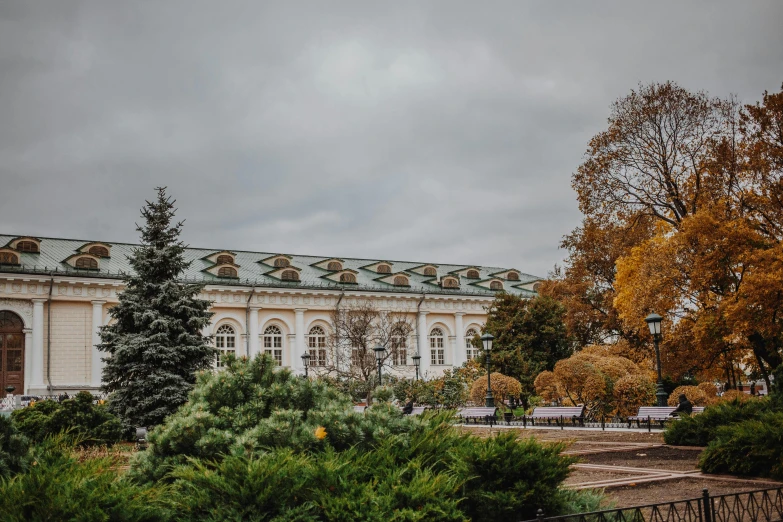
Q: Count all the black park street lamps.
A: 5